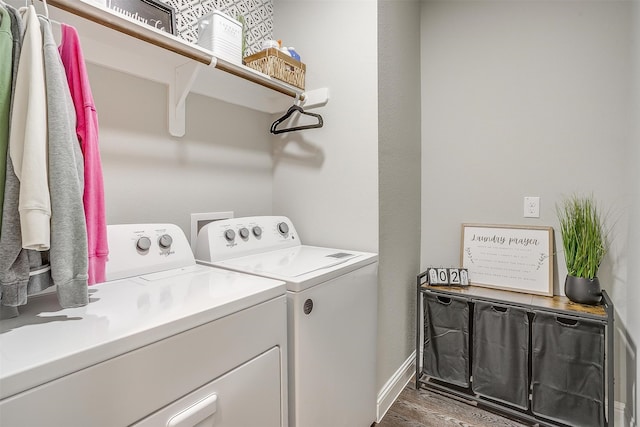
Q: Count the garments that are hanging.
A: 5